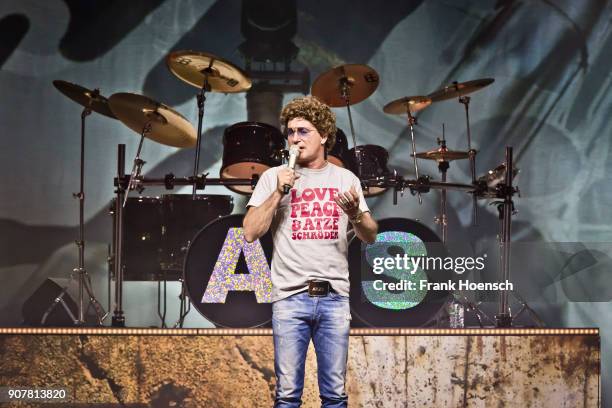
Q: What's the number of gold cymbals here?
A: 7